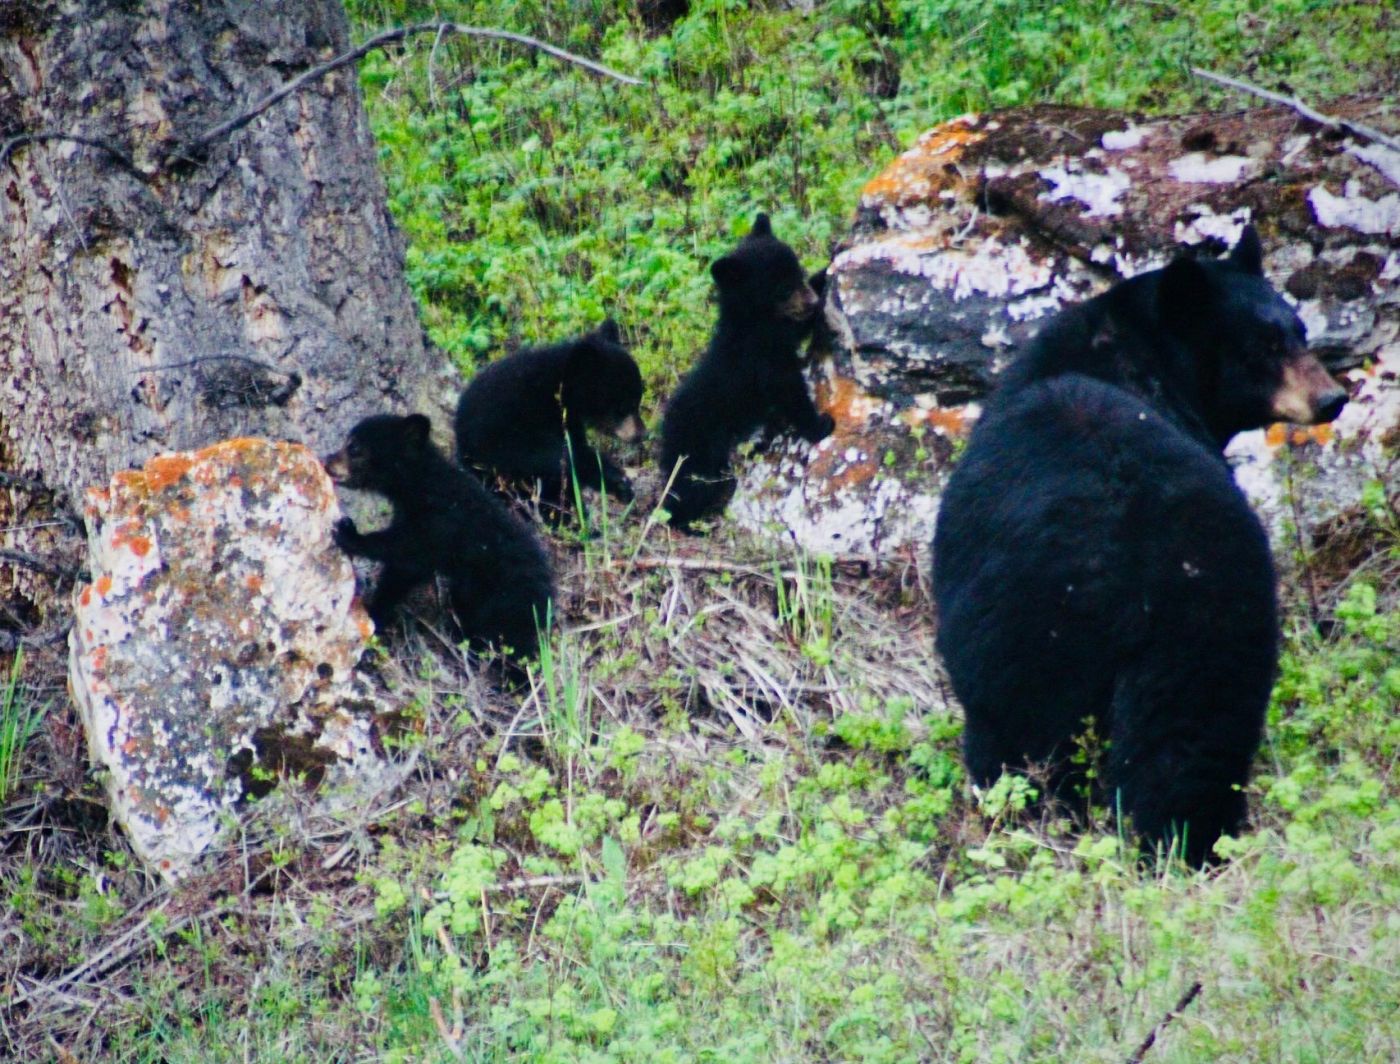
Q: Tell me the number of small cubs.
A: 3